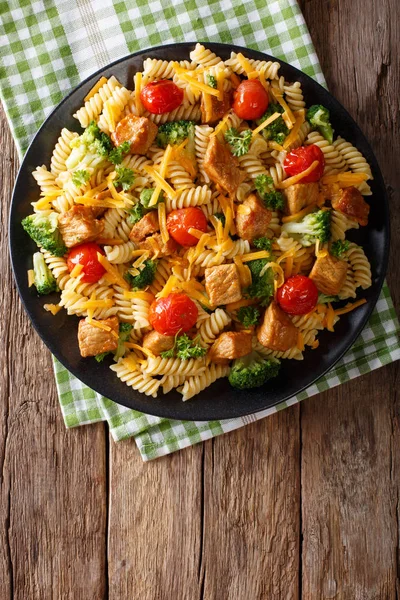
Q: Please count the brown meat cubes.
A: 14